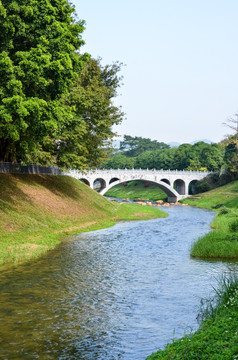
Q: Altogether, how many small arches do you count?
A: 6